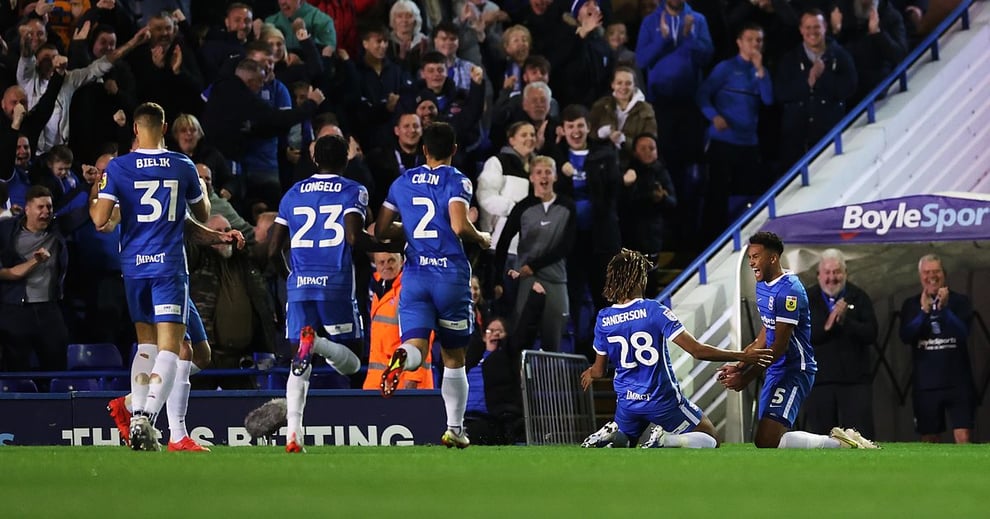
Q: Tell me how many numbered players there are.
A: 5